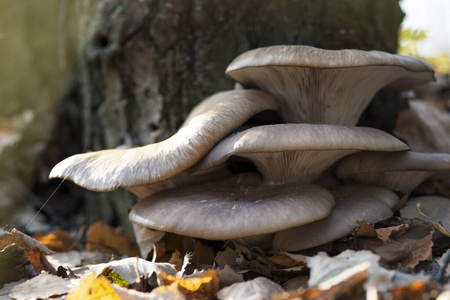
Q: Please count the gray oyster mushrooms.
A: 6